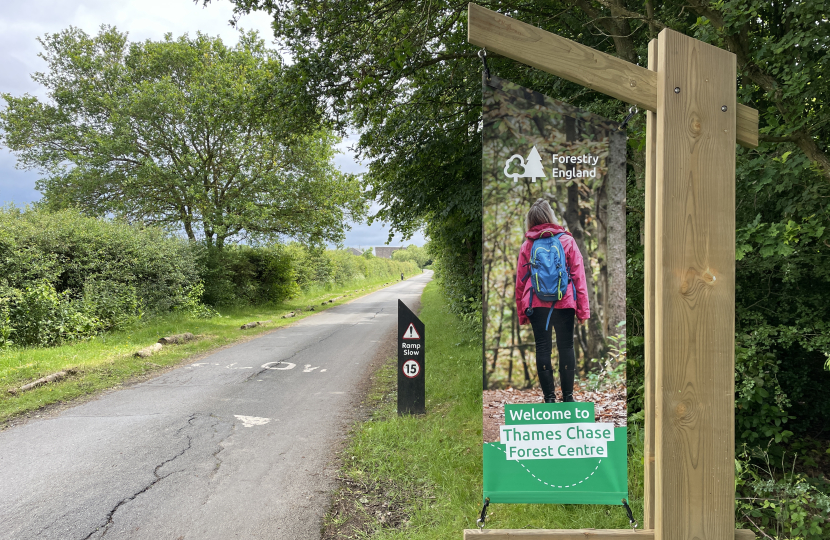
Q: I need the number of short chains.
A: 4